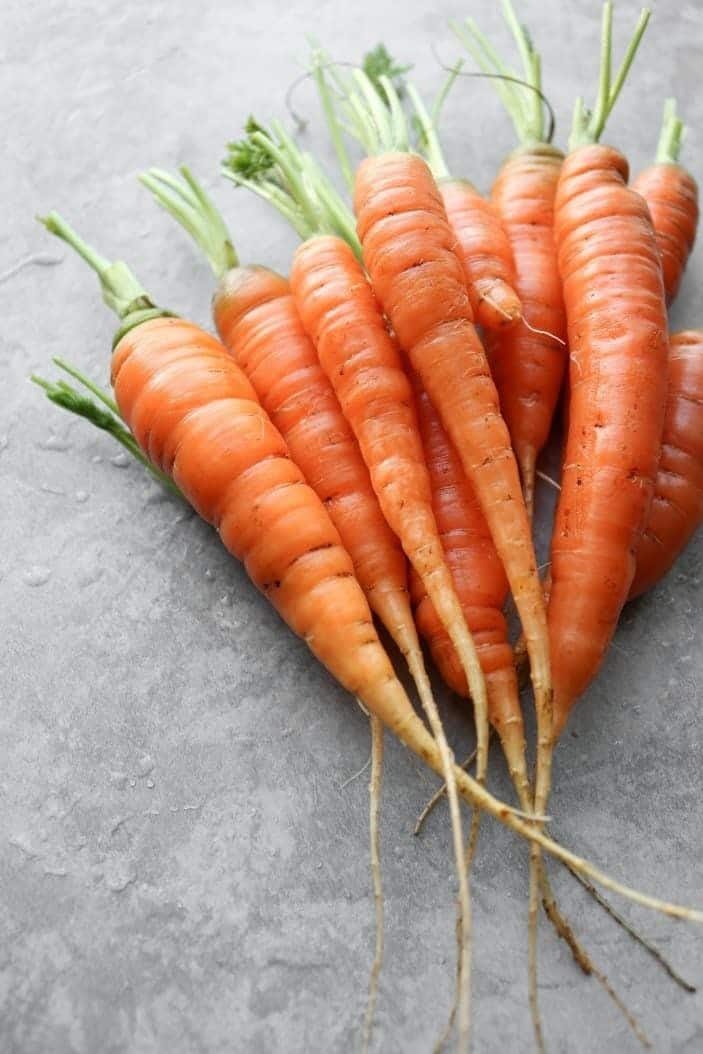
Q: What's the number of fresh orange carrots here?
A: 10